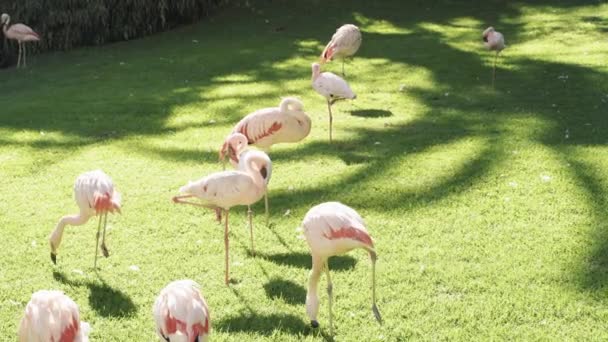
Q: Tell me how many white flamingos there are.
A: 11